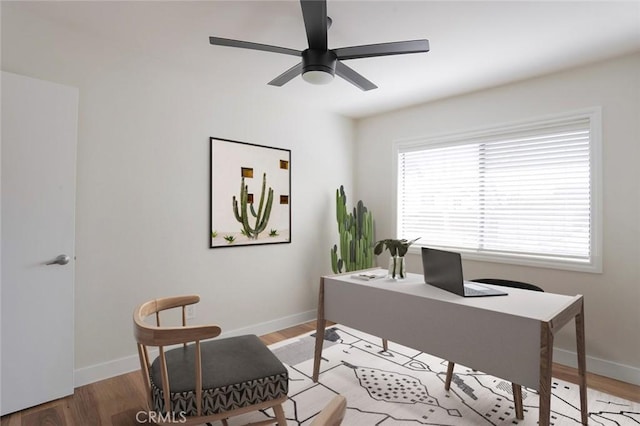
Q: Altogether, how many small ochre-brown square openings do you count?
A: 4